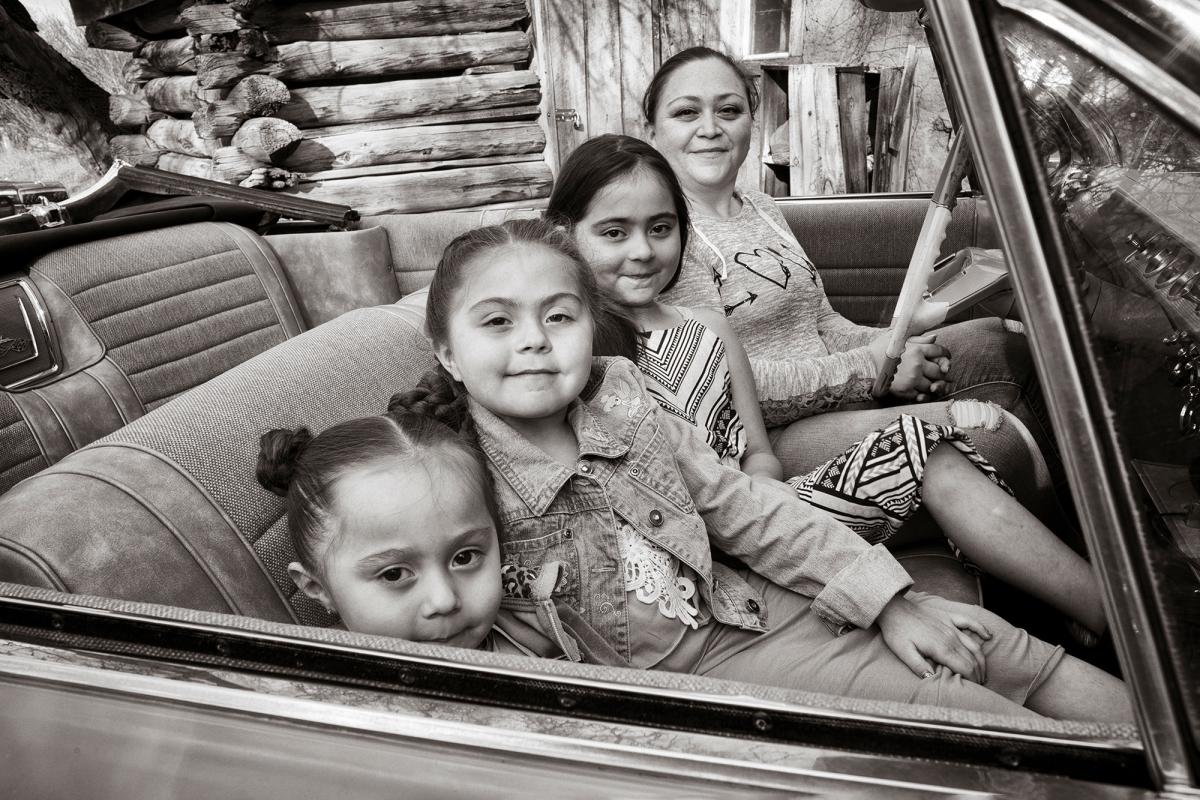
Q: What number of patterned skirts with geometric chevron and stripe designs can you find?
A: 1